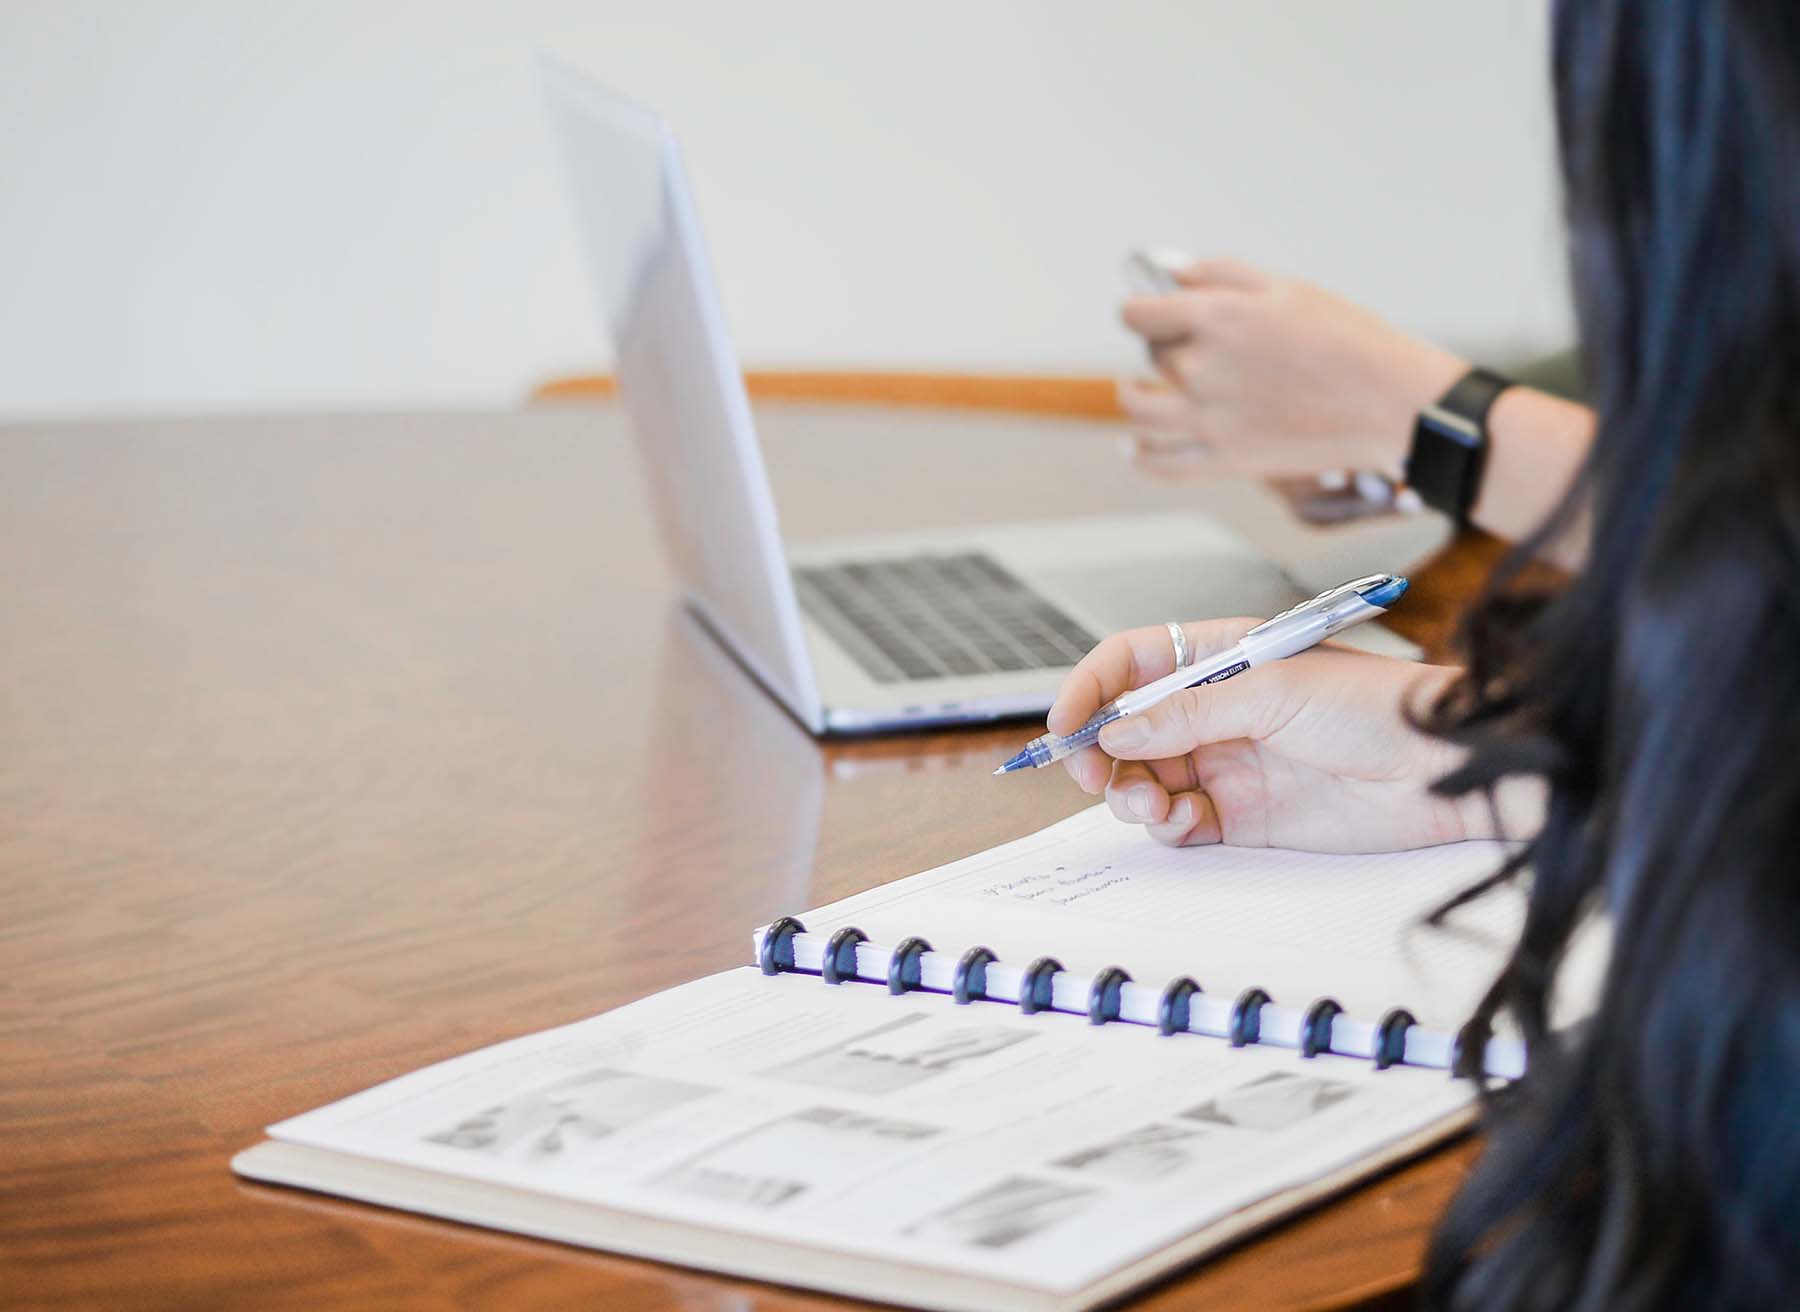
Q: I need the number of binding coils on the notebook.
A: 11